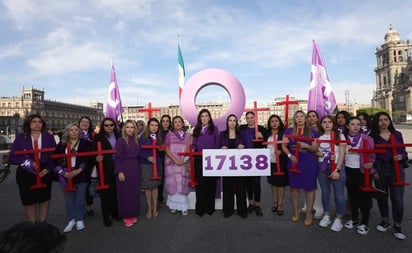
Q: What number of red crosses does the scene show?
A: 13